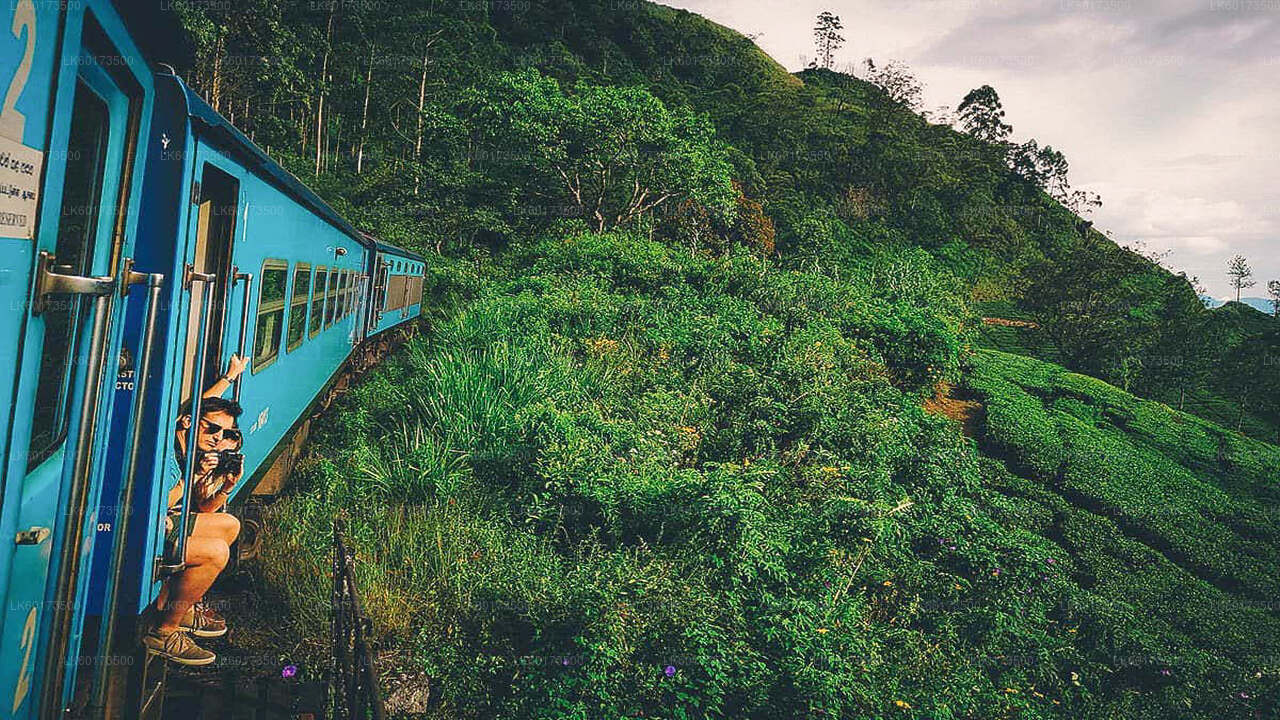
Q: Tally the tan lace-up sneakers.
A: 2